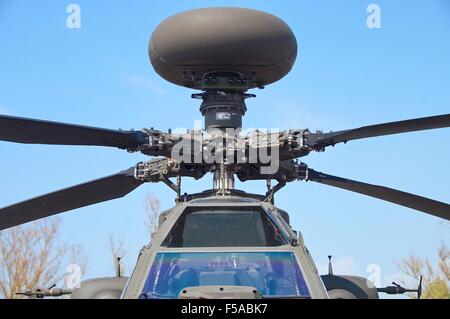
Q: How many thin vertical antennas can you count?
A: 2